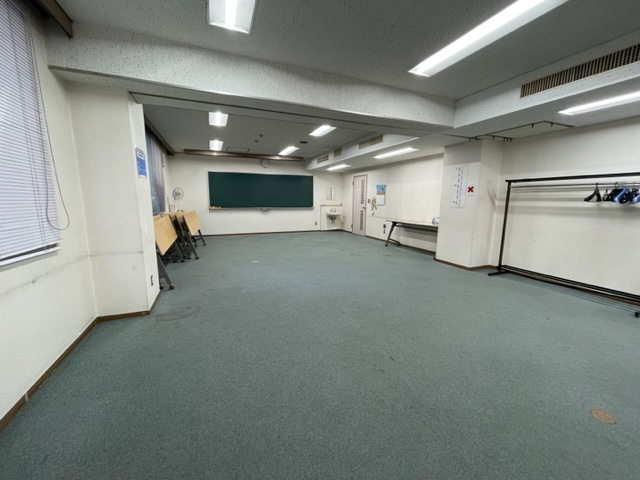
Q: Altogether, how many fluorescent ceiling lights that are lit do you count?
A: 9